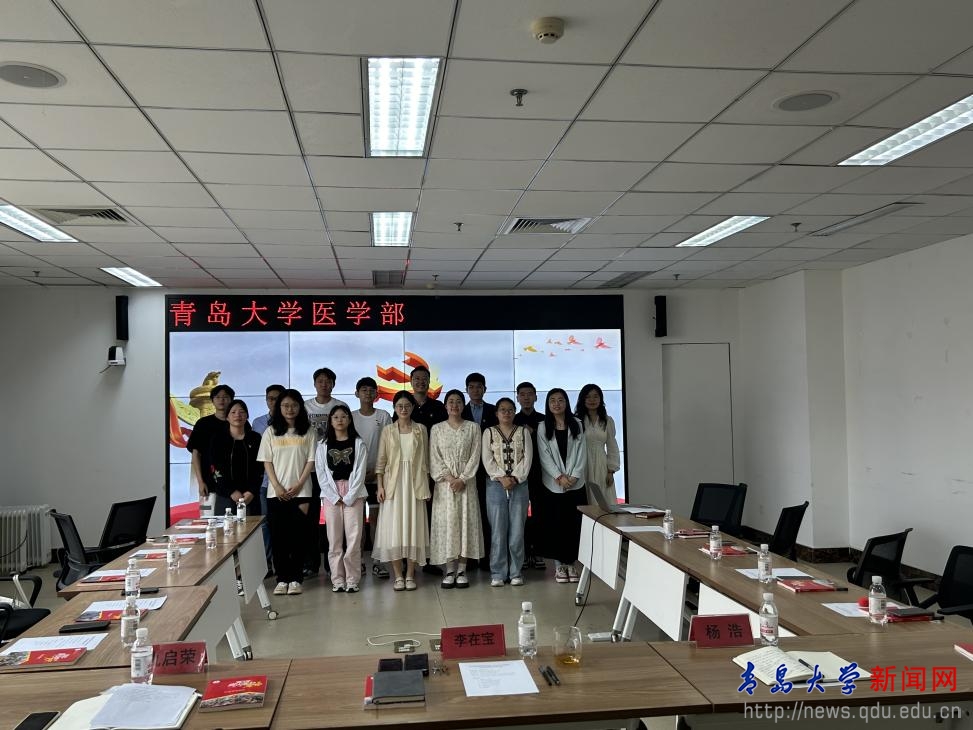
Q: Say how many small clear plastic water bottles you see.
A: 13